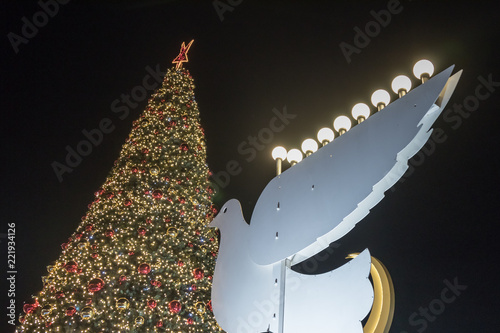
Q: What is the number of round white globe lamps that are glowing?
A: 9